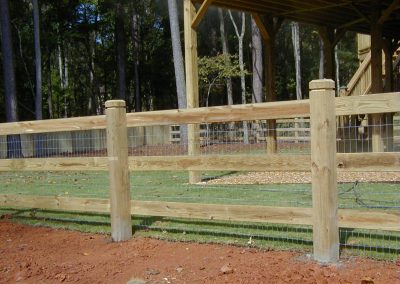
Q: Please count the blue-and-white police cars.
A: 0